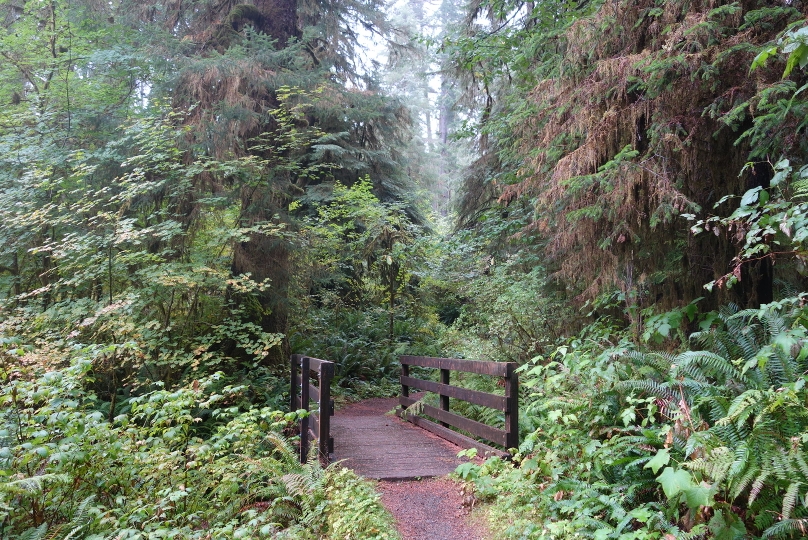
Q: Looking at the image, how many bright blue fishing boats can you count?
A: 0